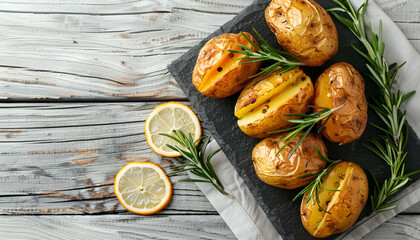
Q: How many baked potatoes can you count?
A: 6